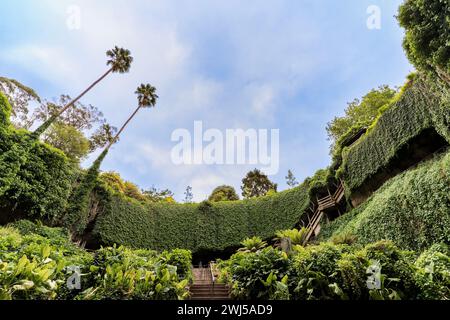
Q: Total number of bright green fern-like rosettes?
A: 2